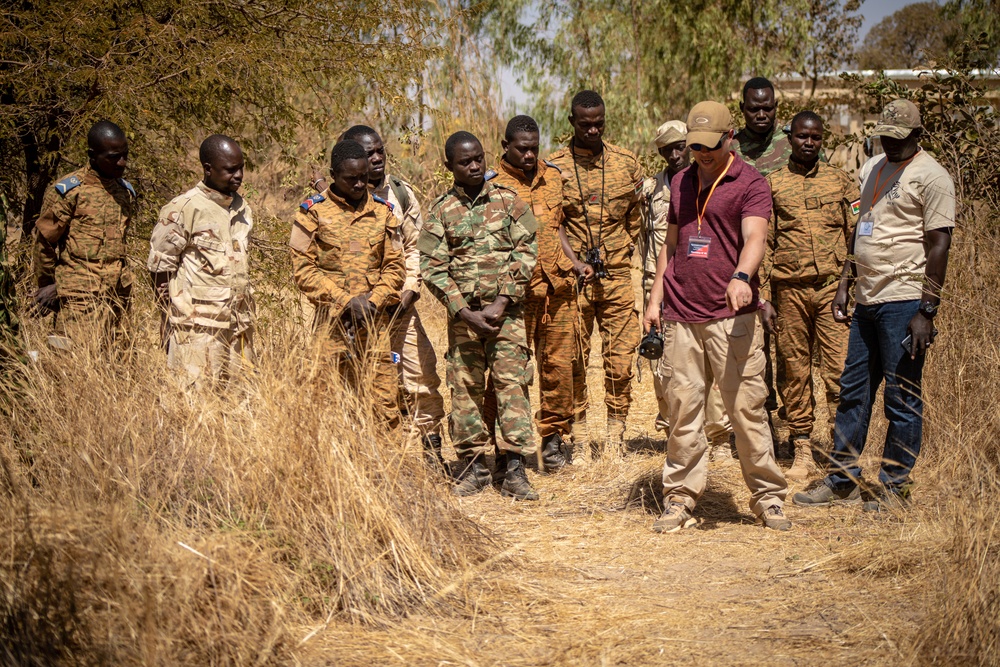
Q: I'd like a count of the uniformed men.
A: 10